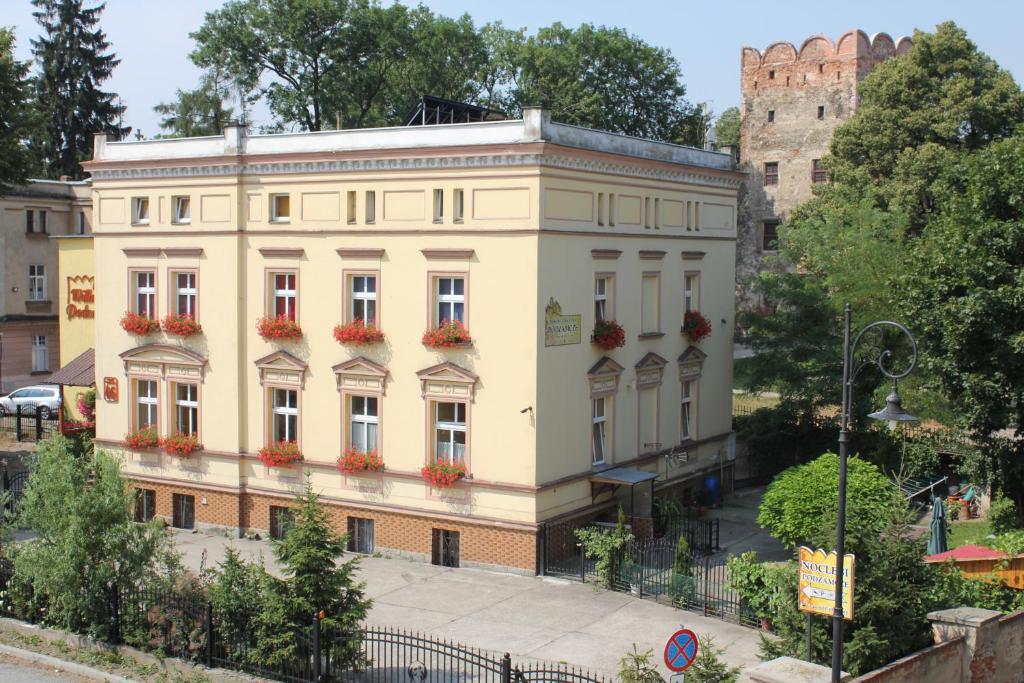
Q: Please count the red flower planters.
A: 12